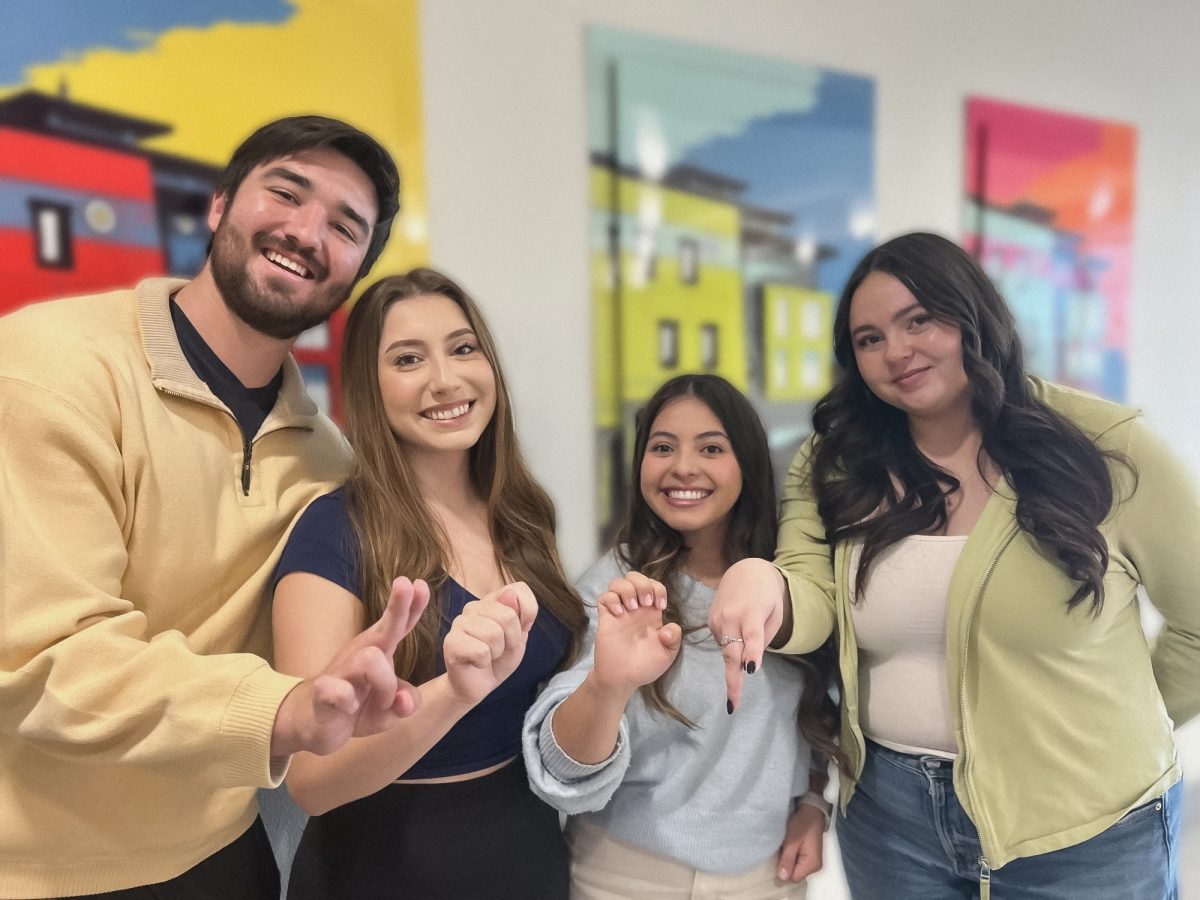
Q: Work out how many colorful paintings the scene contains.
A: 3